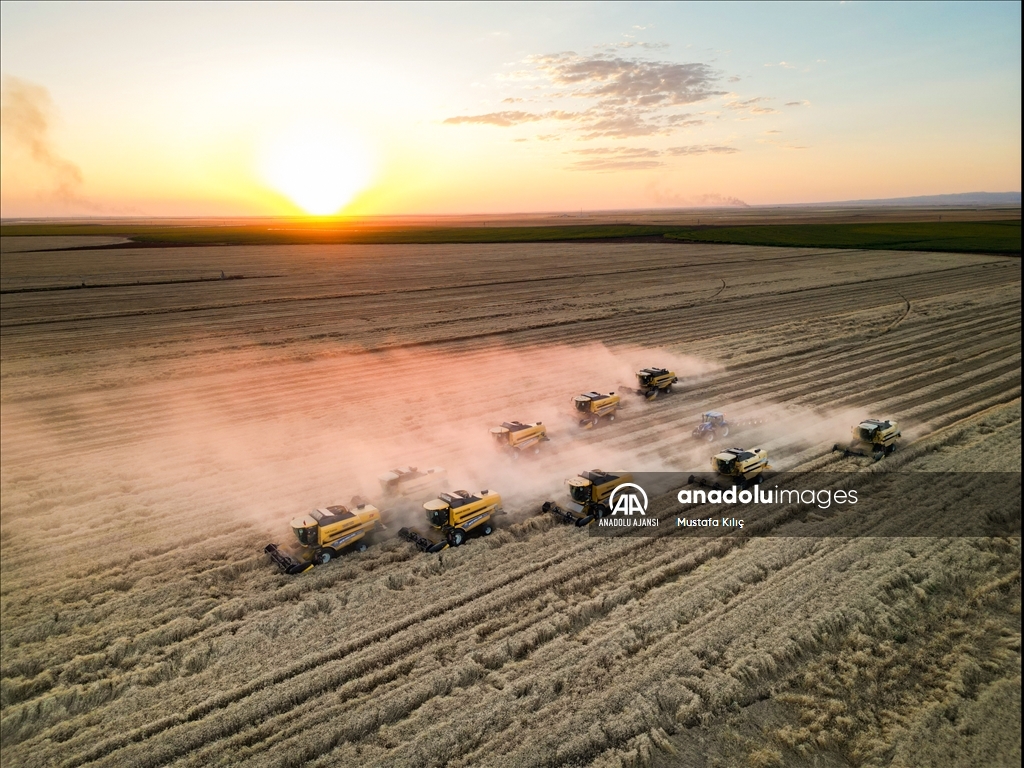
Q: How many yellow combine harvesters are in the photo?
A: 9